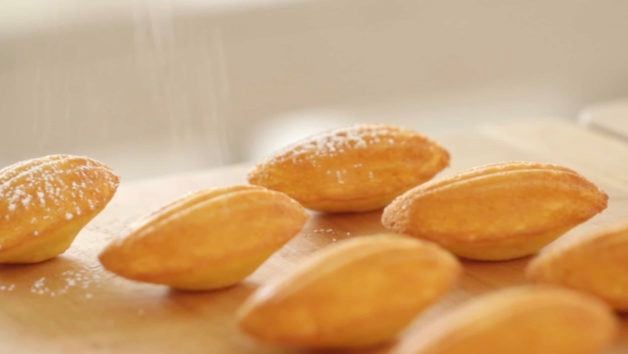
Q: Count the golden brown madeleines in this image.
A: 7